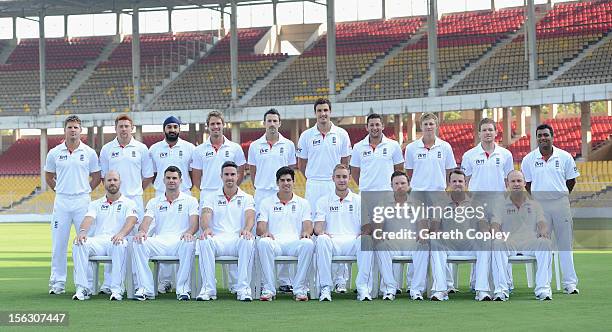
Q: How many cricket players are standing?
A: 10